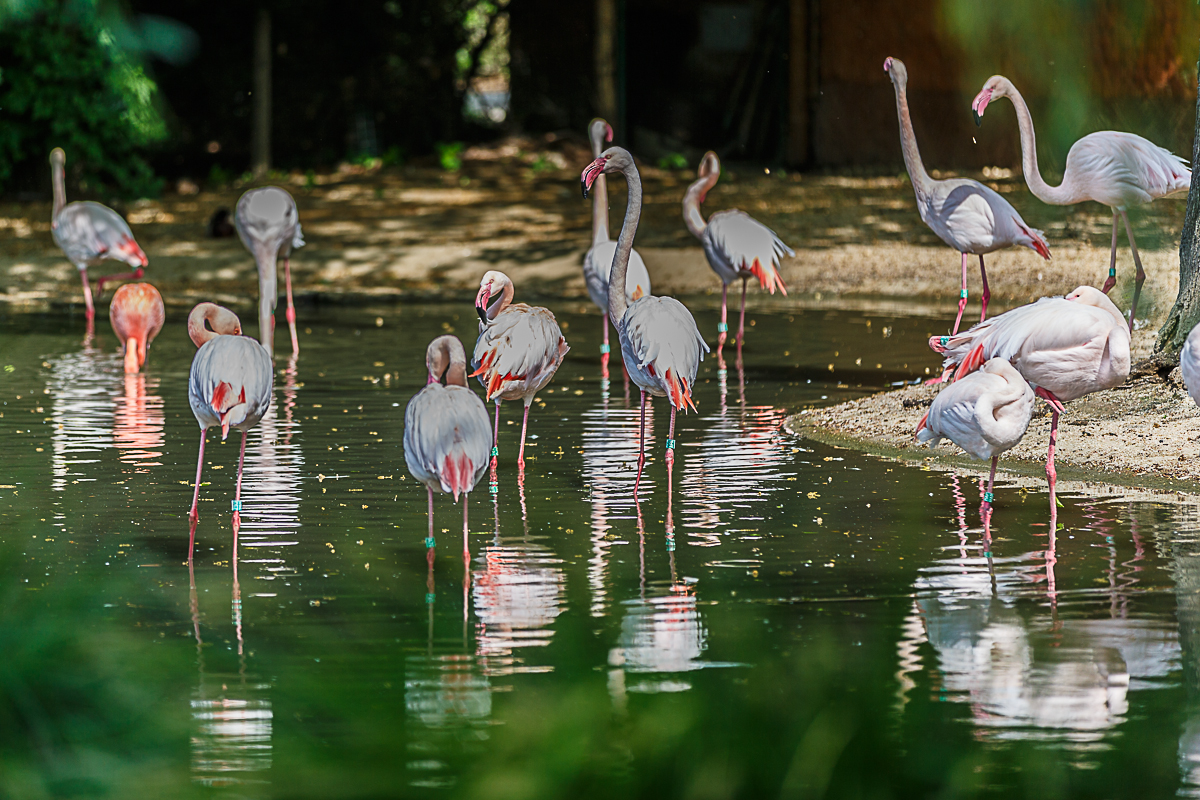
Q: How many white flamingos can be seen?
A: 13